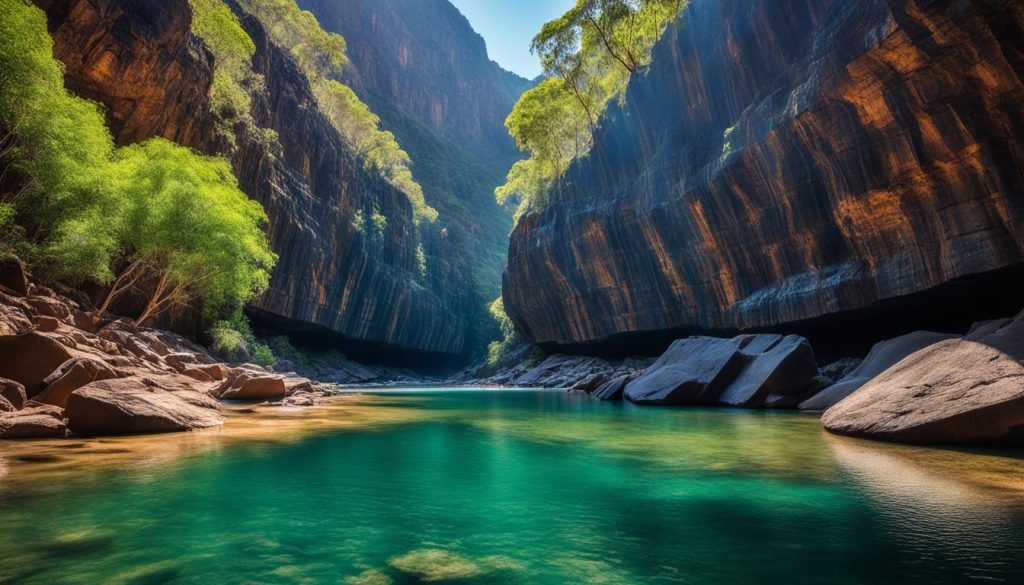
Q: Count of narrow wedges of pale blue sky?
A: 1